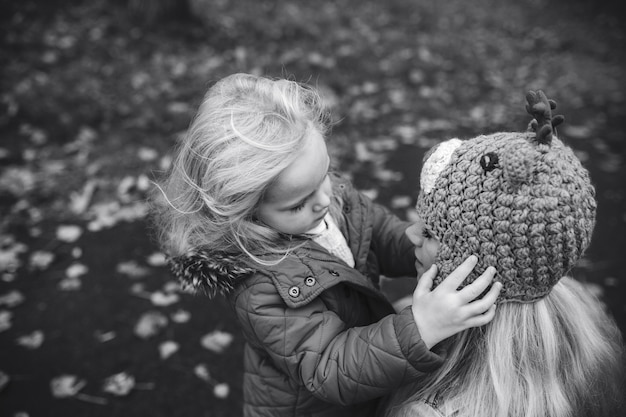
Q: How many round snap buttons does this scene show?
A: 2